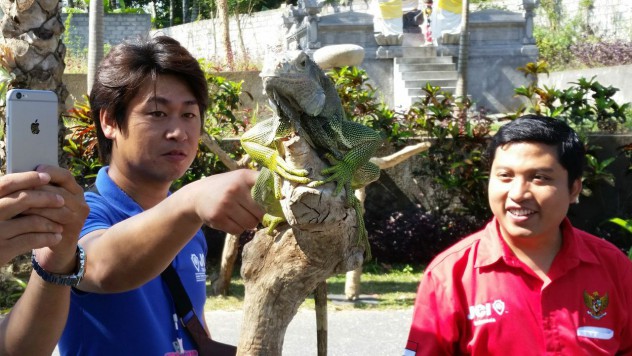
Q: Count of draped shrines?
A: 2